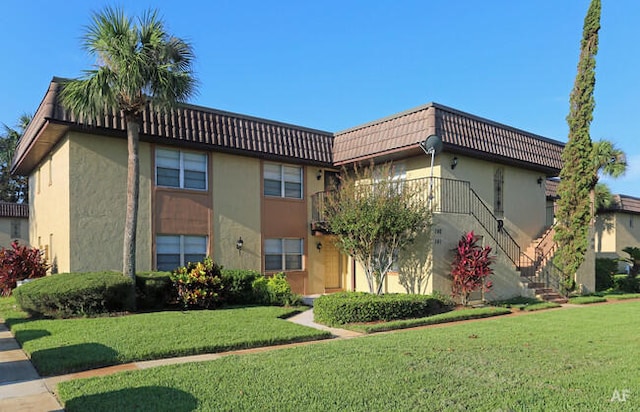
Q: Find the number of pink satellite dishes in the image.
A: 0